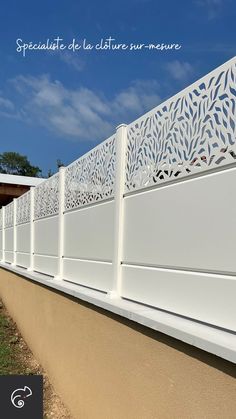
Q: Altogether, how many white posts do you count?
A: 5